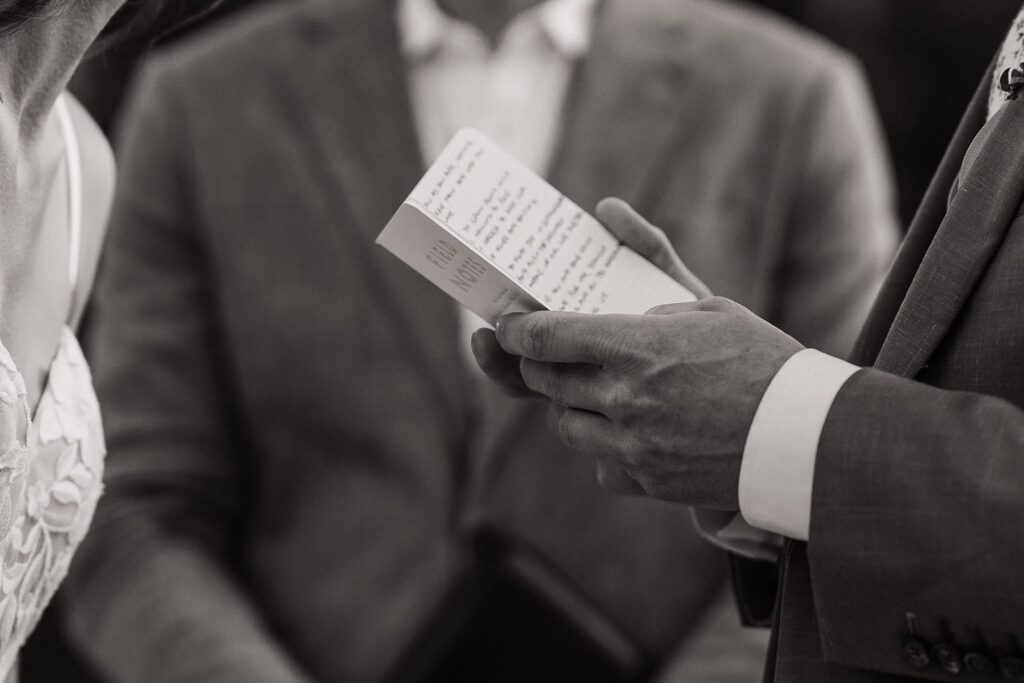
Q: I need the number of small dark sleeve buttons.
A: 4